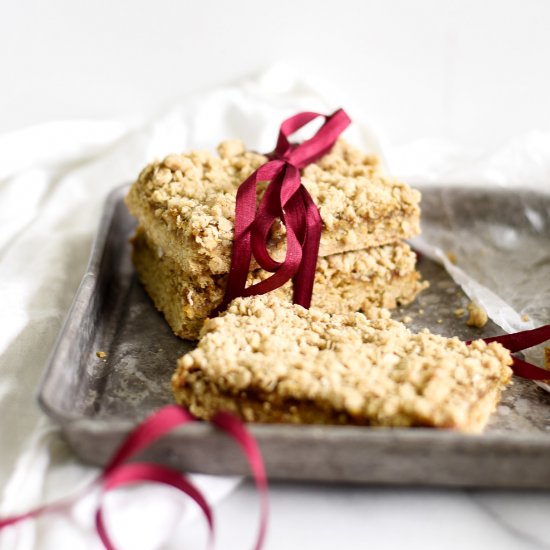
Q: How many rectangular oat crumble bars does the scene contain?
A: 3